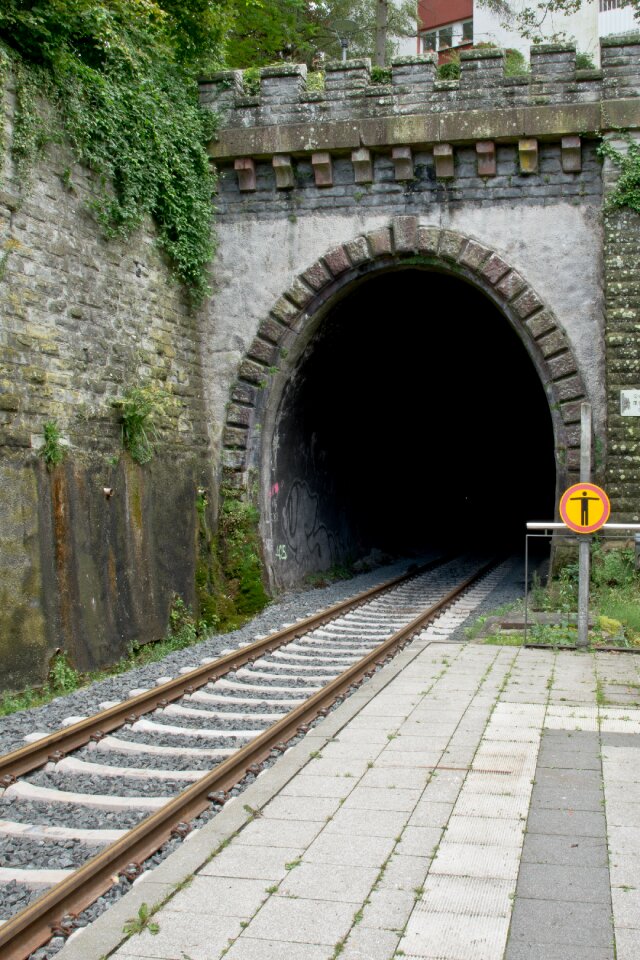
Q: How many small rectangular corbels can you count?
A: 9